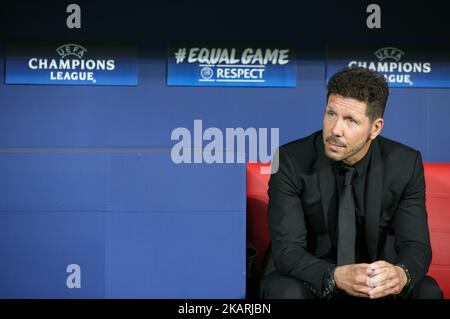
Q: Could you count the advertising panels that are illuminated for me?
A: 3